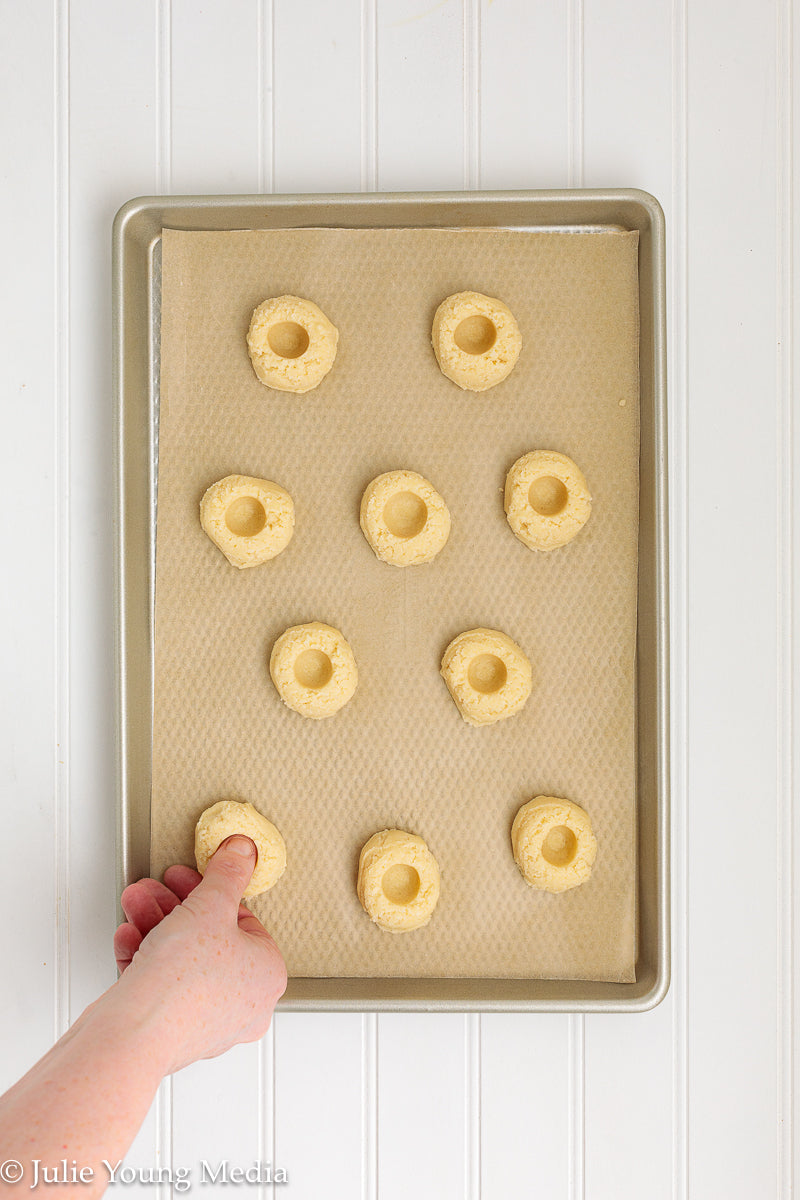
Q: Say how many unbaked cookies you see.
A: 10